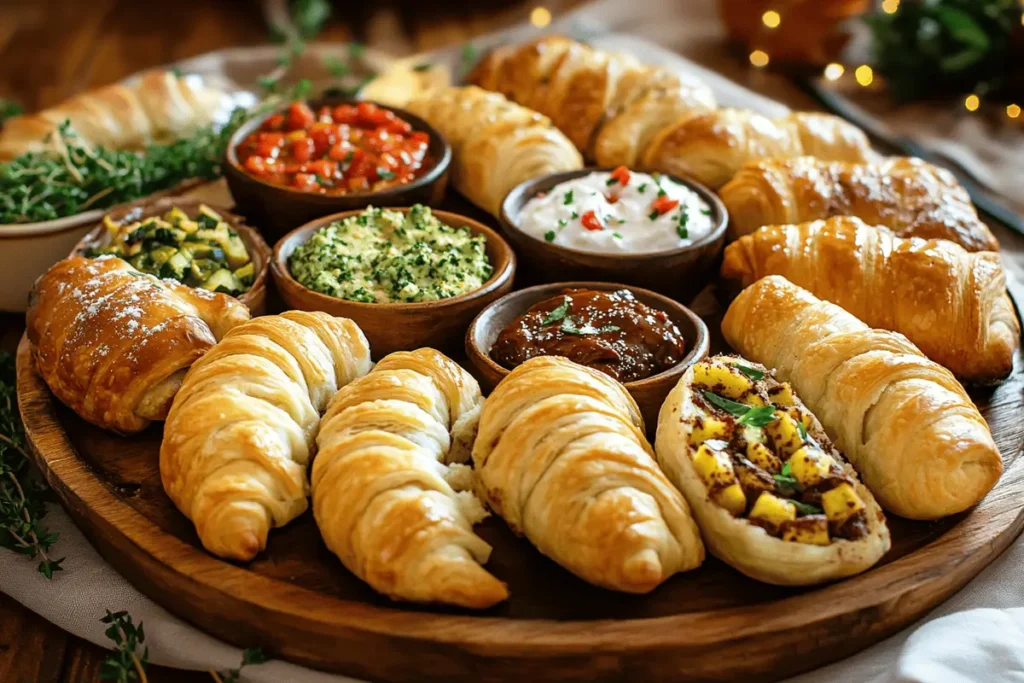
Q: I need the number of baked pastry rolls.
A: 12